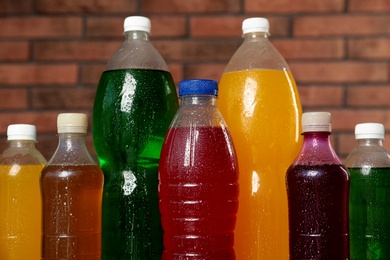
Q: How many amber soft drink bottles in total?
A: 1